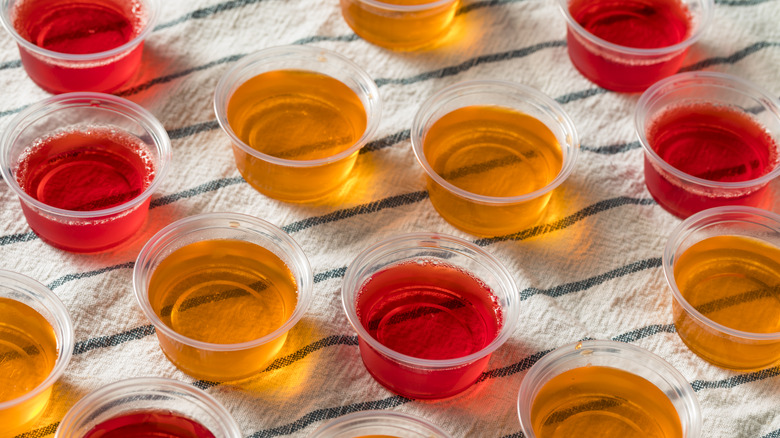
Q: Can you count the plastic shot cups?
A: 14